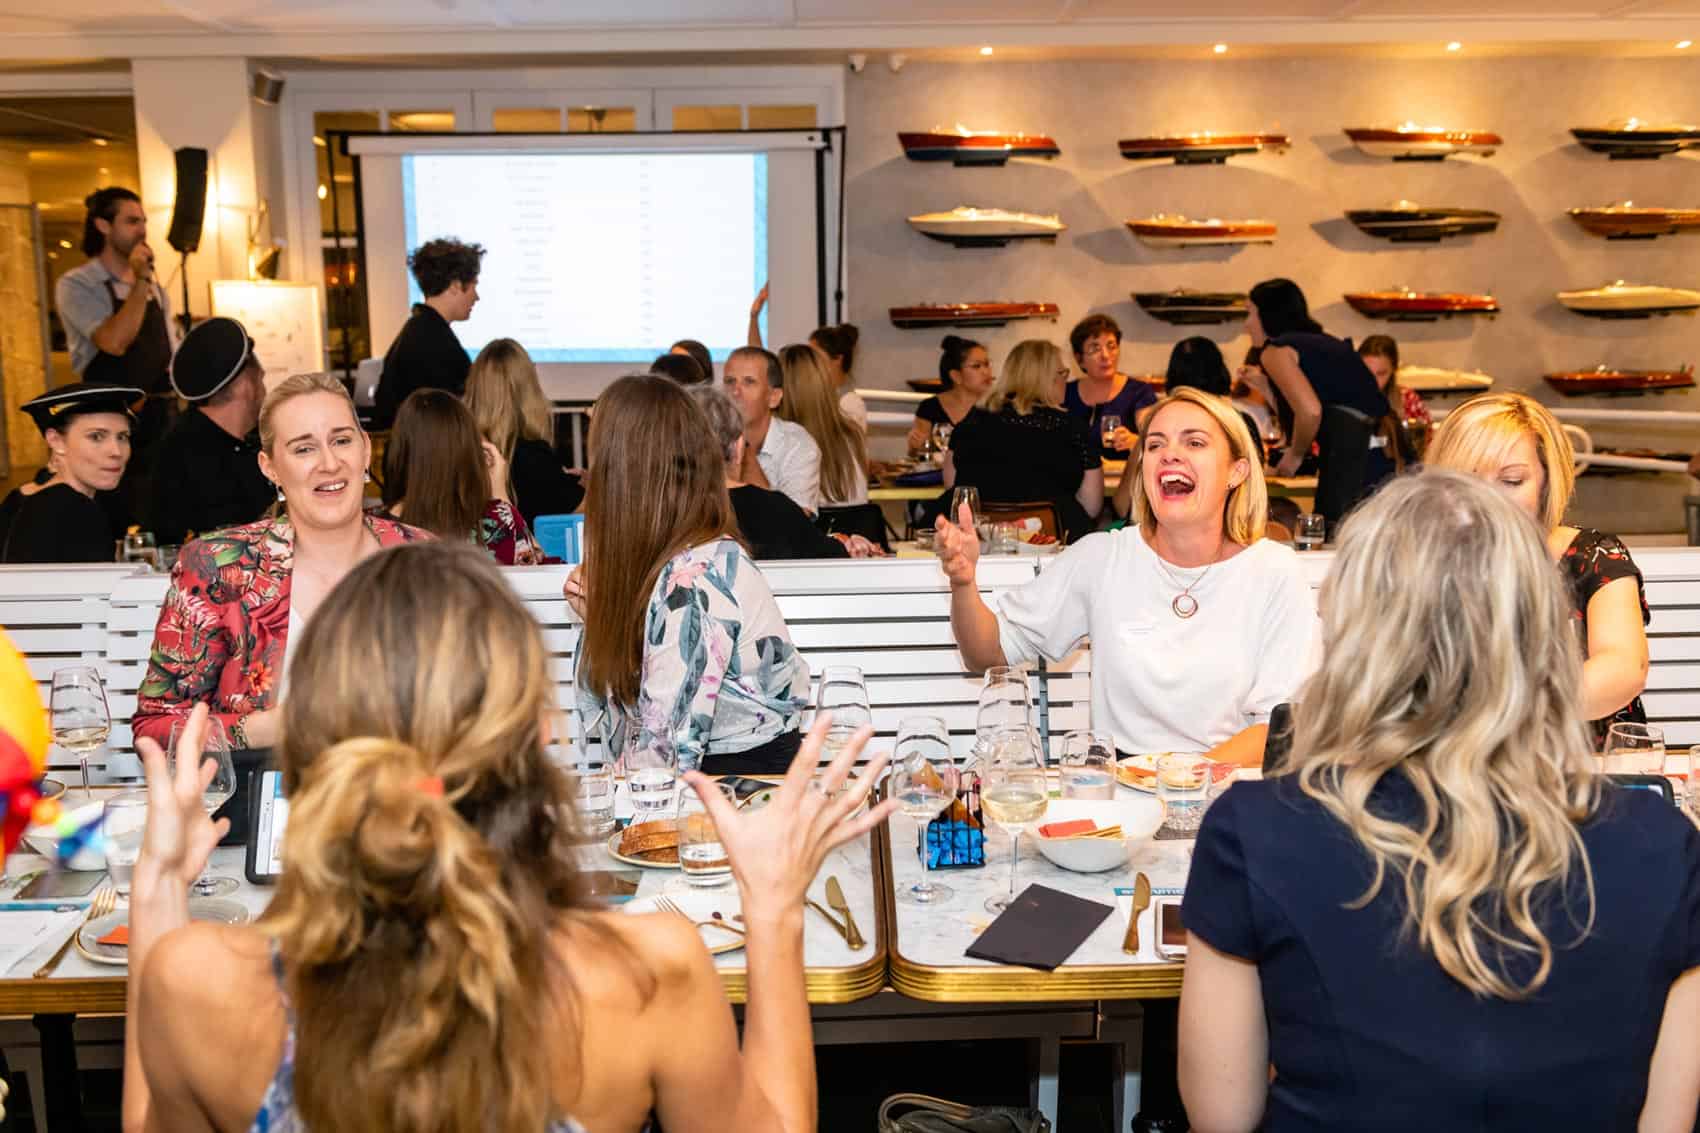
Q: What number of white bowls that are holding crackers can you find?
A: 1